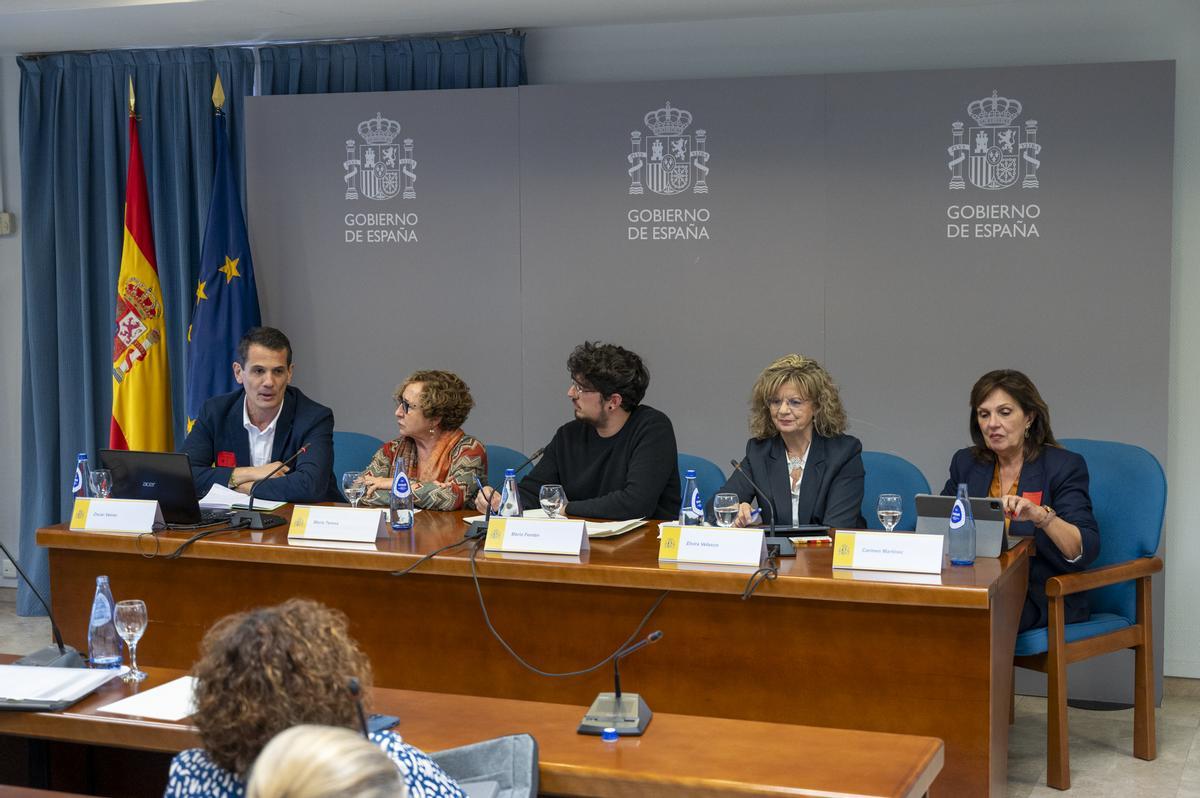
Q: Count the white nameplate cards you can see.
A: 5